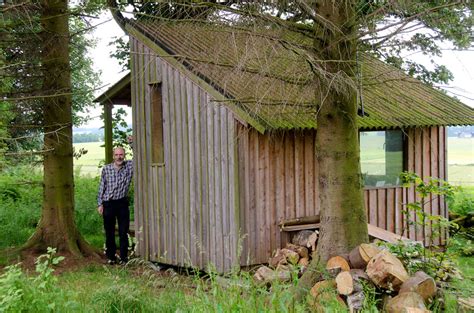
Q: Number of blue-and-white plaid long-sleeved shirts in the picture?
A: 1